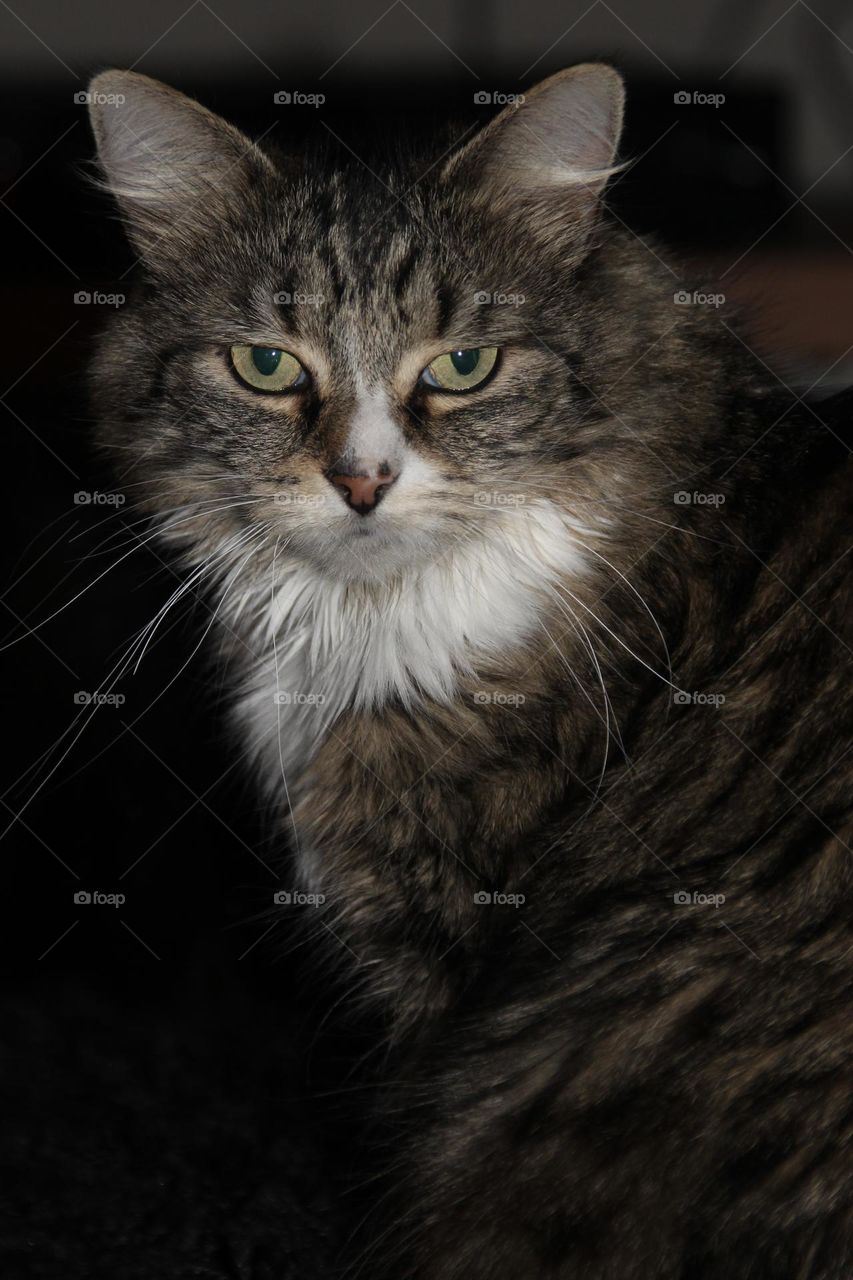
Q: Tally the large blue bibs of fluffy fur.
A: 0